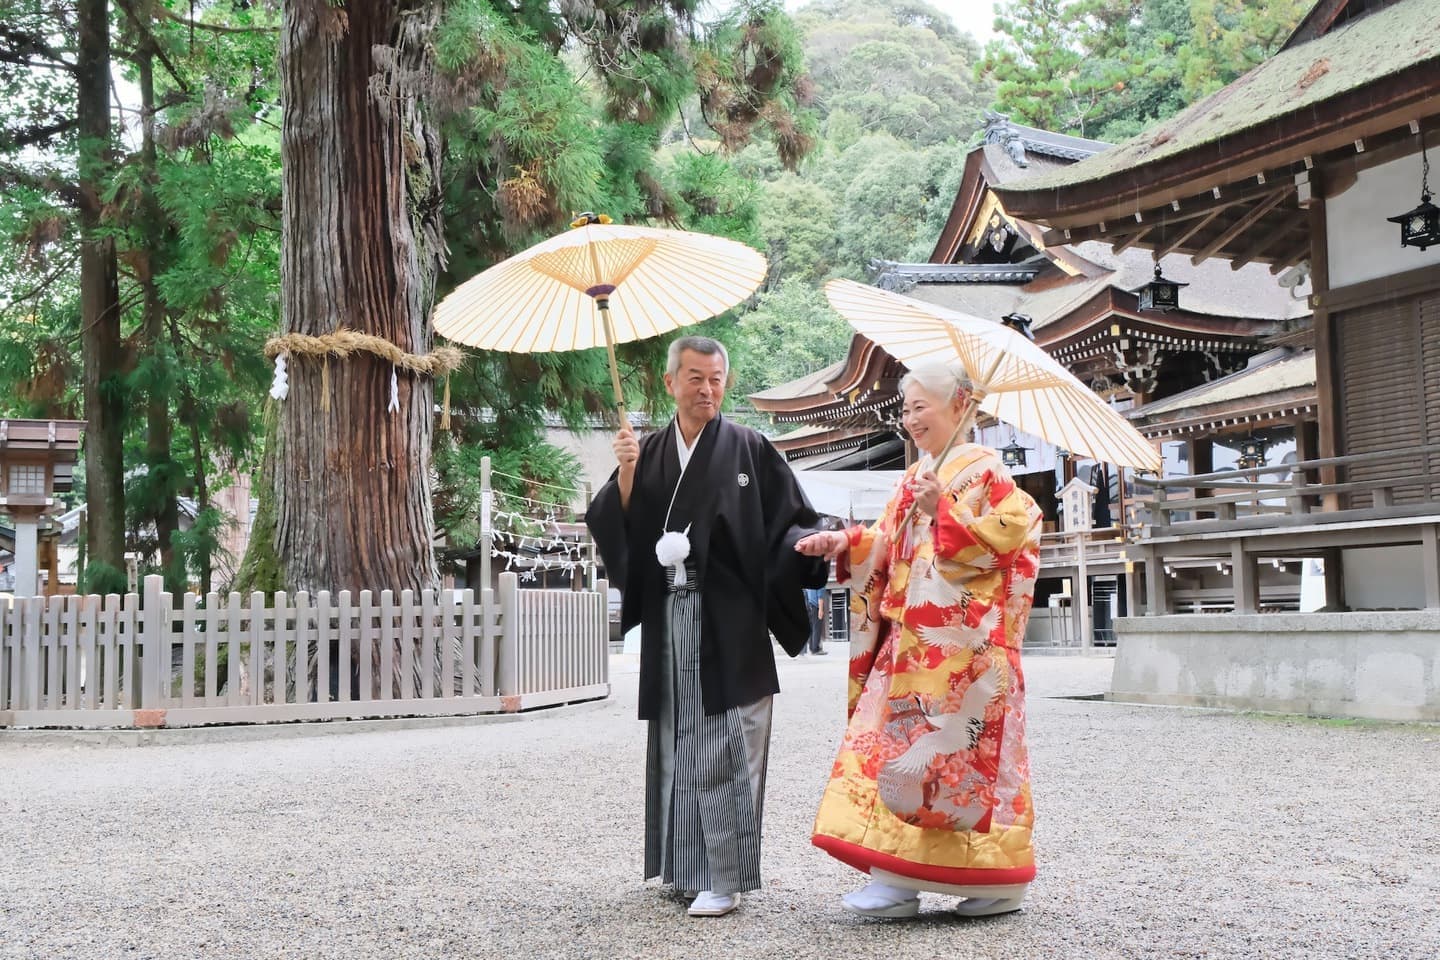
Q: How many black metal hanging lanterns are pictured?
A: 4